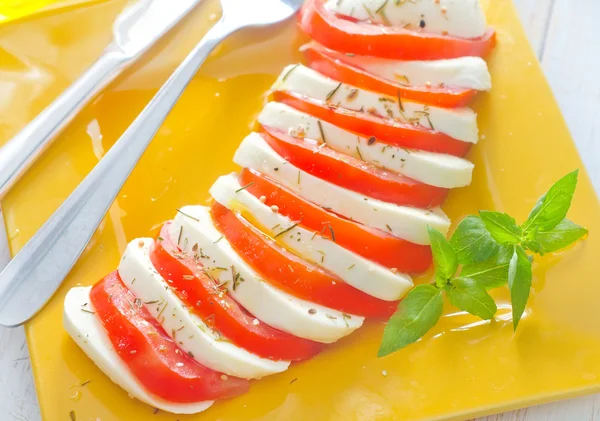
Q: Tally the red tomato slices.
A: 8